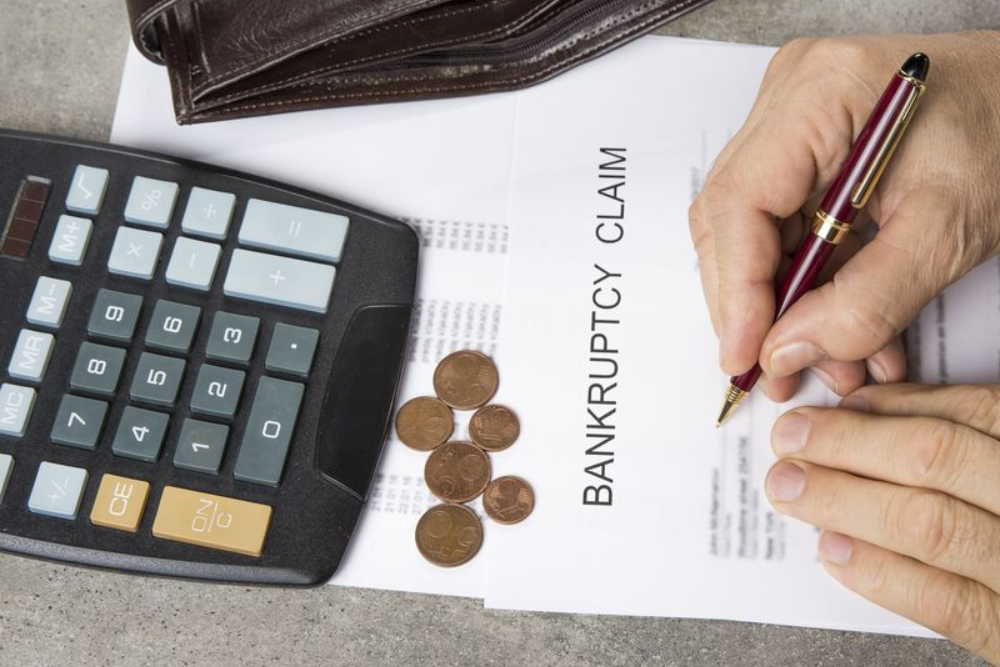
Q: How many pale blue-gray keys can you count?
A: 13